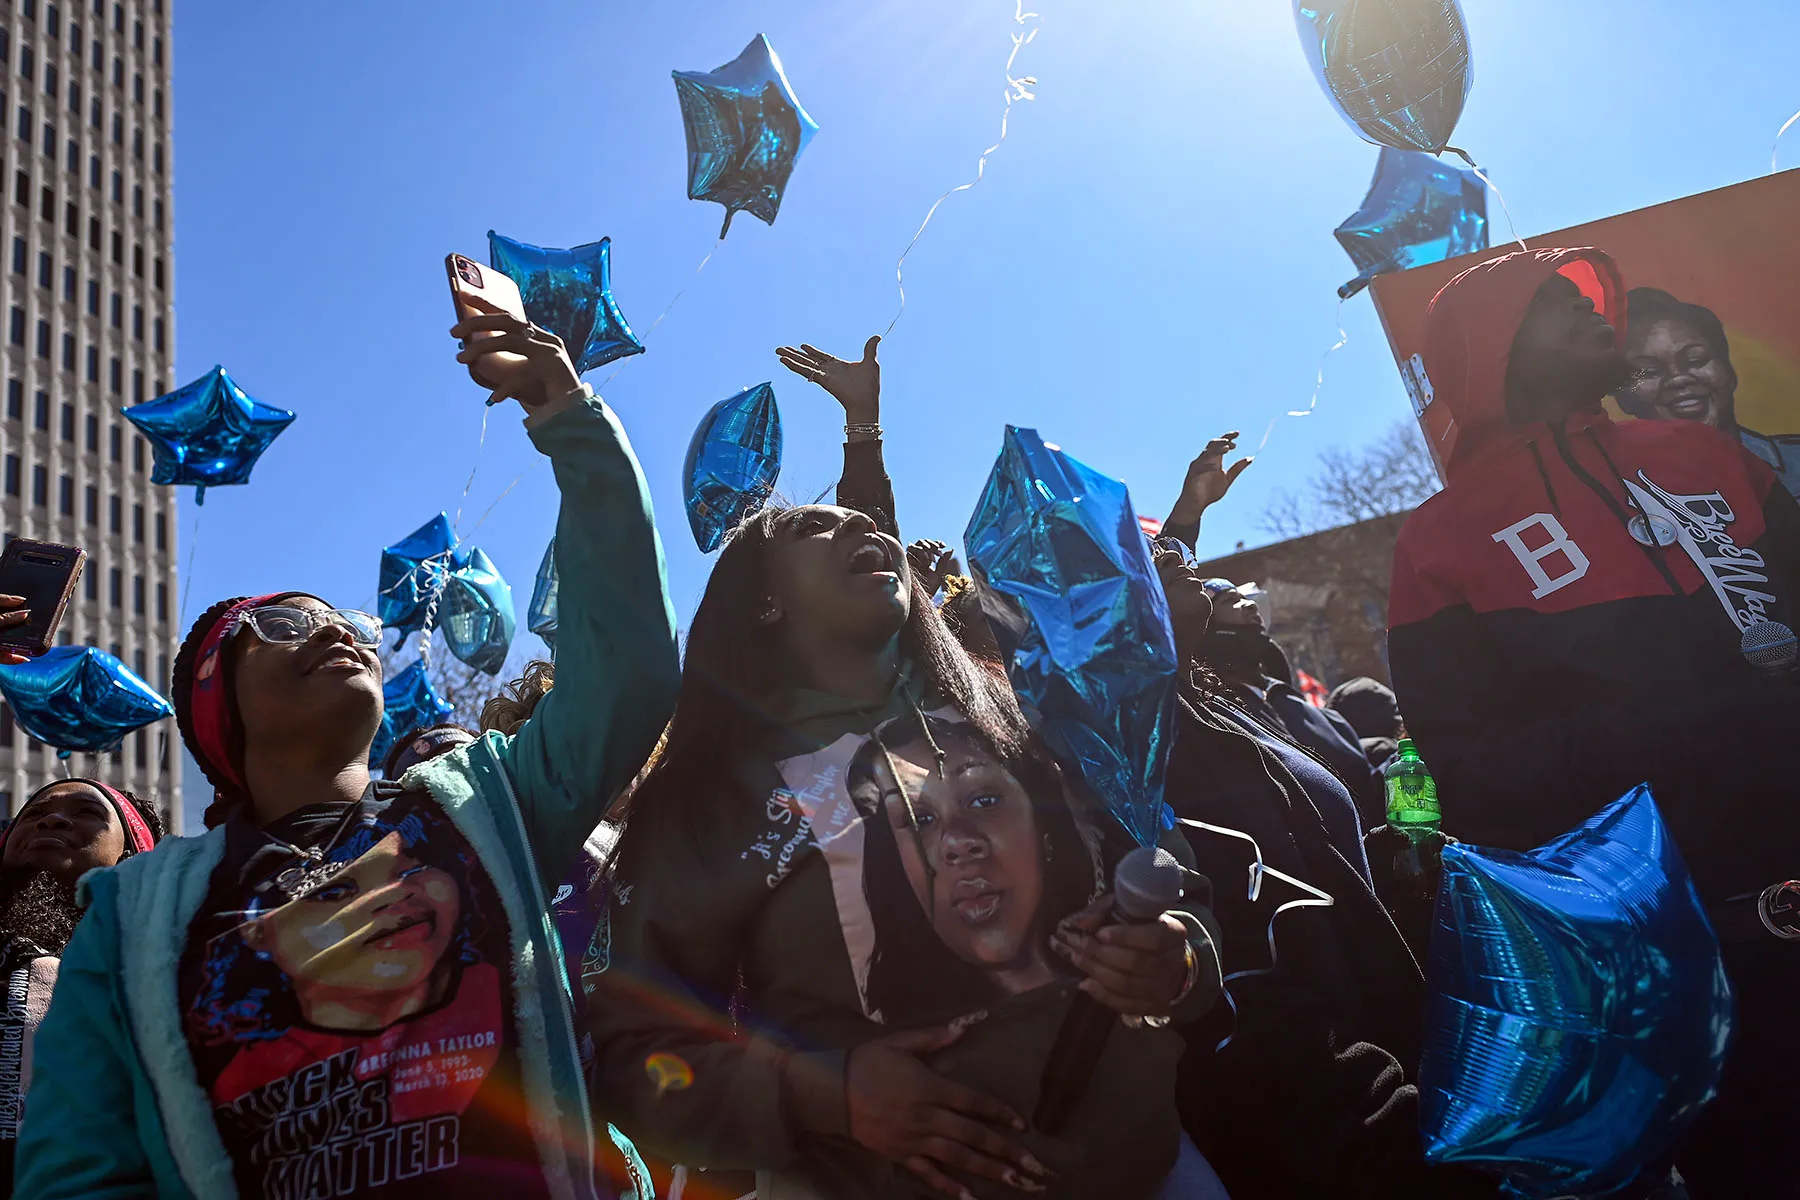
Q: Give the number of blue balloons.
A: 13